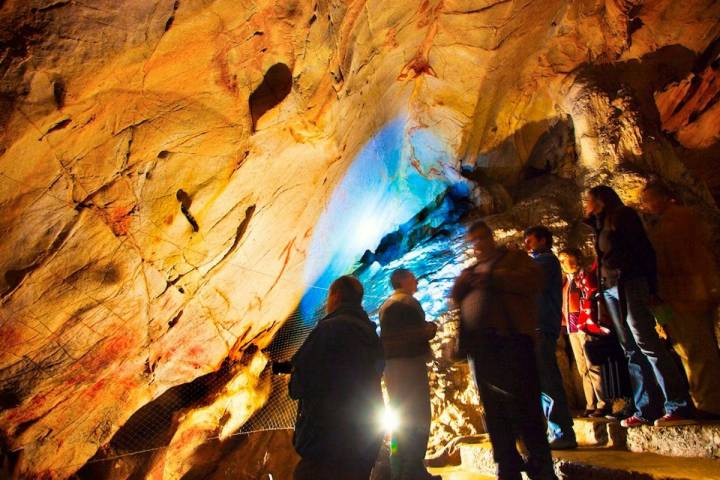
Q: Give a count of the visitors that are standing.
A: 7